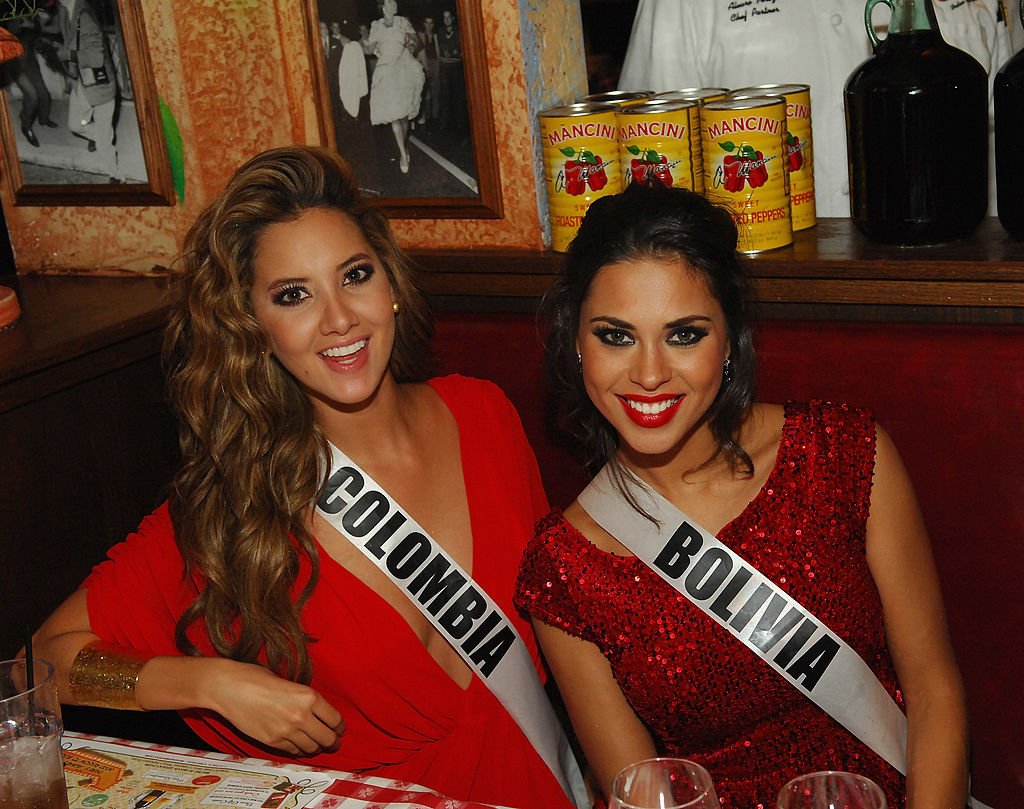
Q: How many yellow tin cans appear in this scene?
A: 6